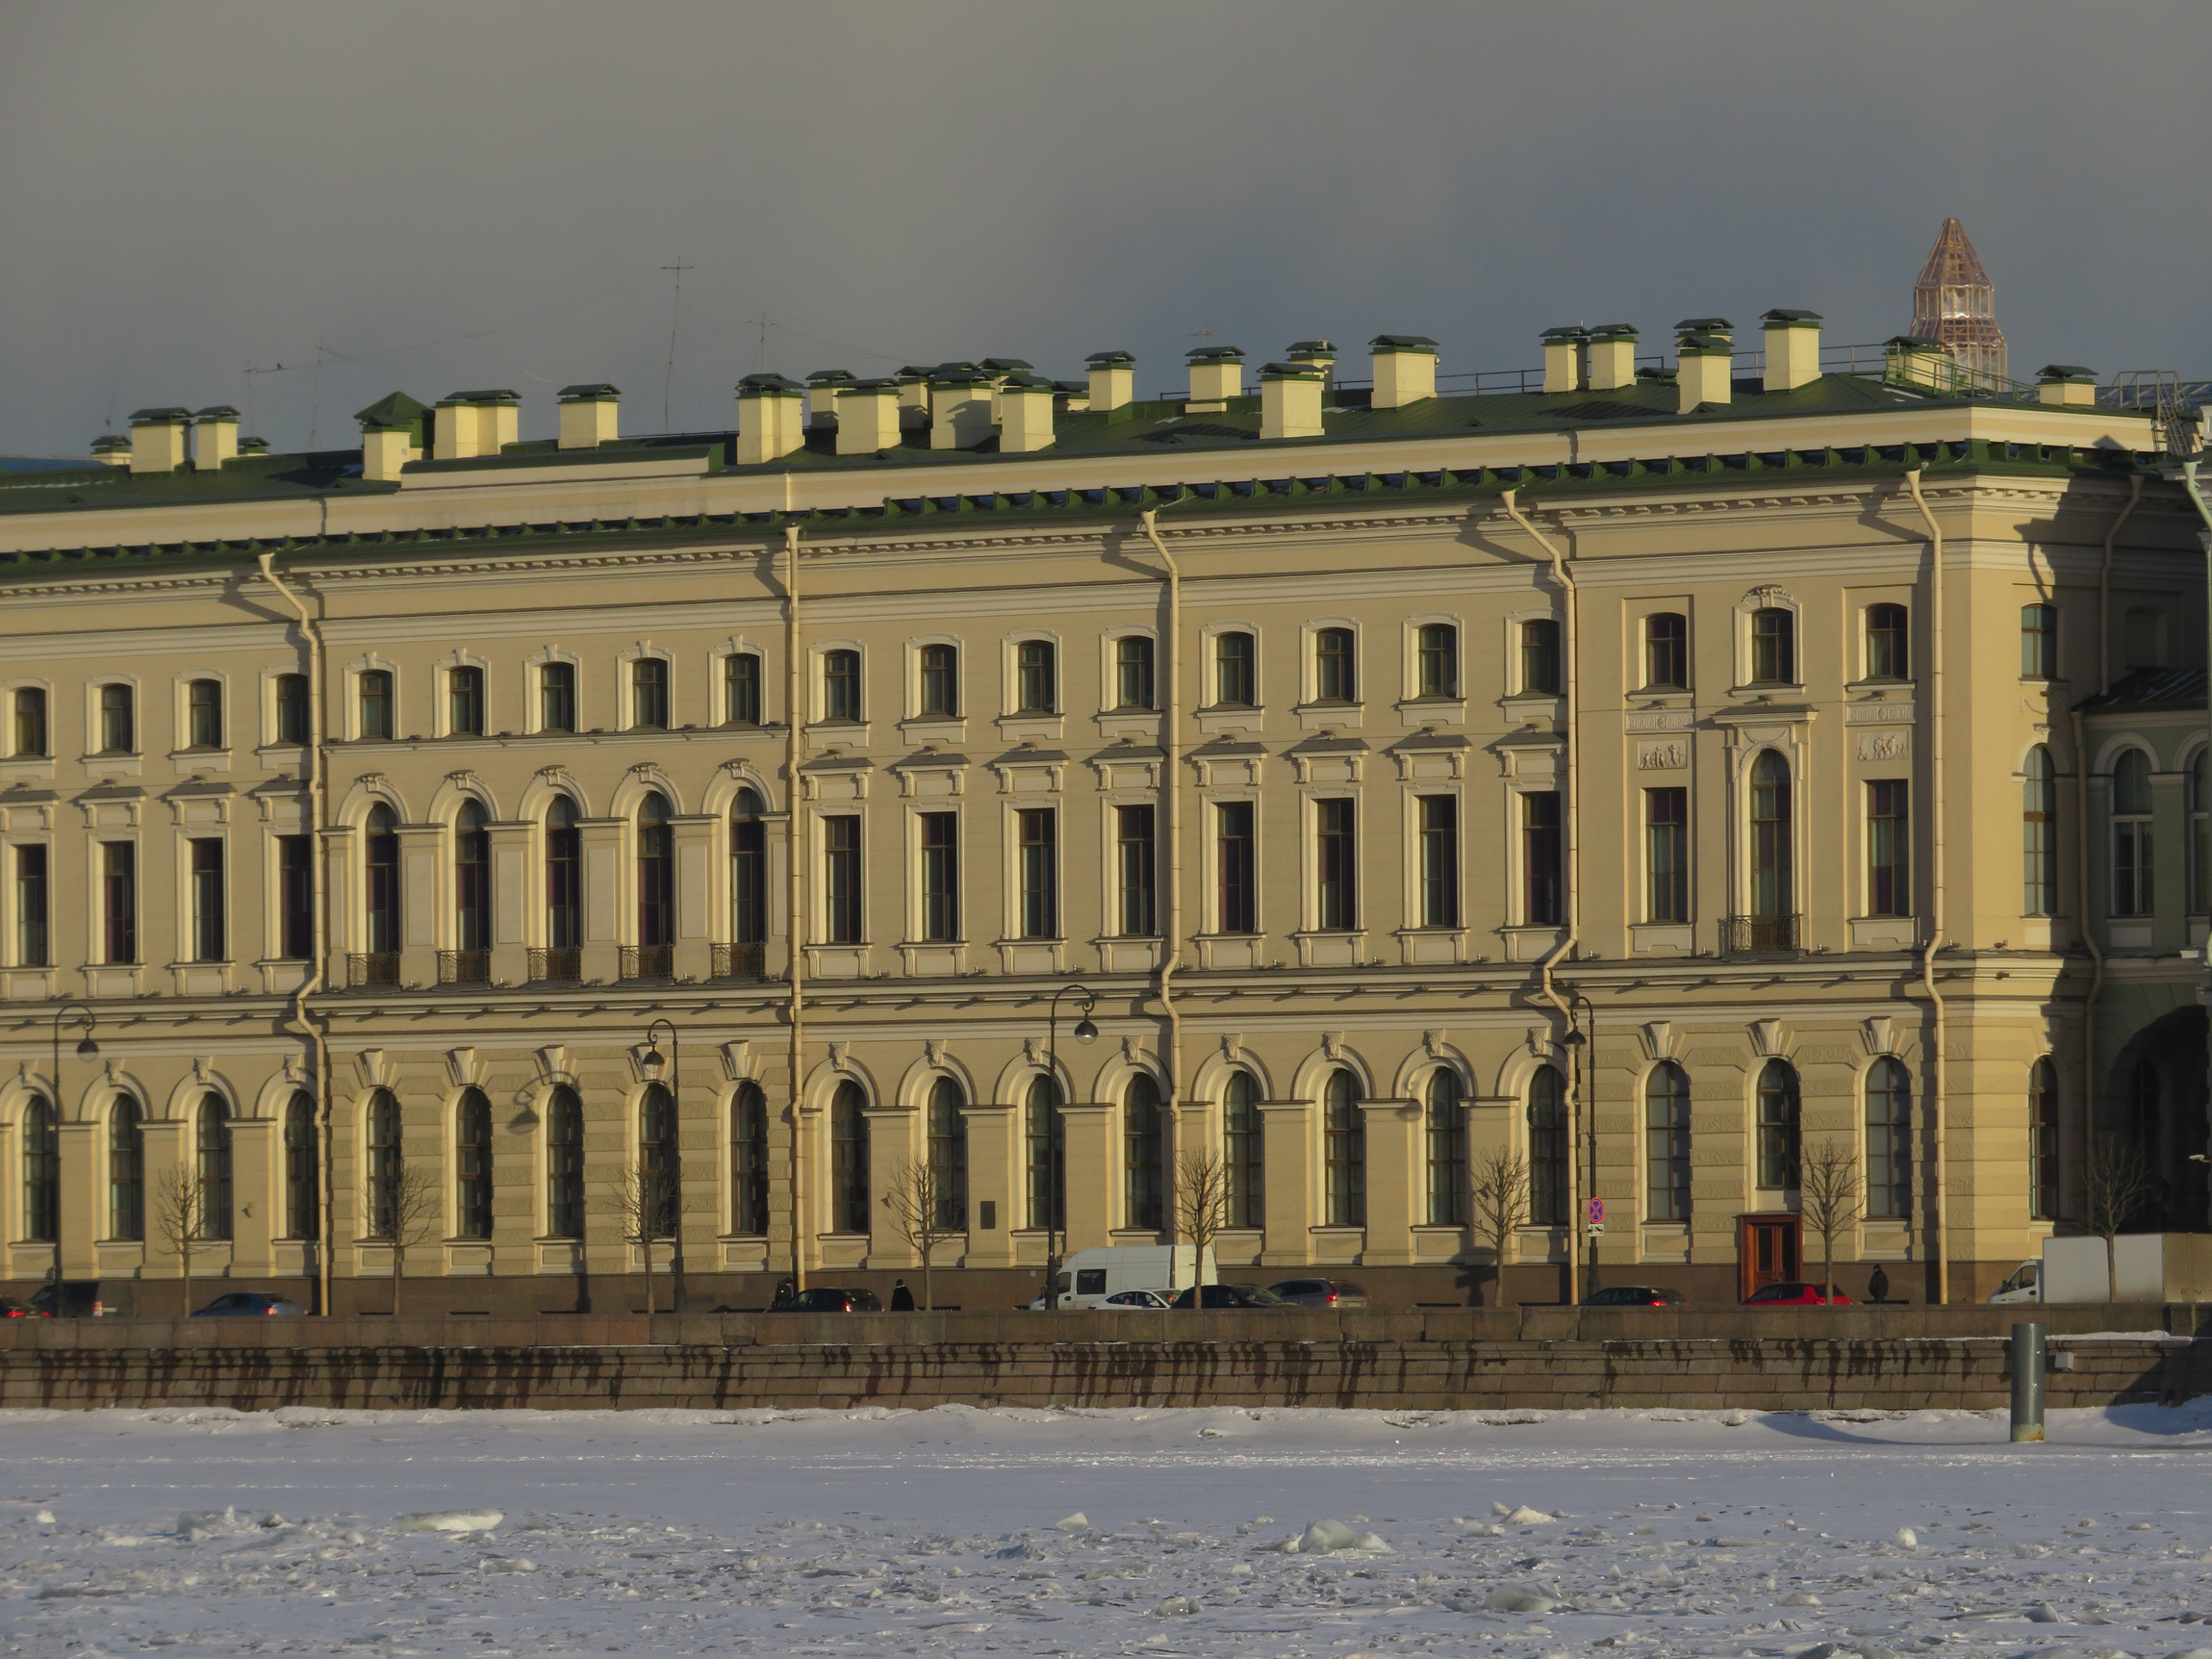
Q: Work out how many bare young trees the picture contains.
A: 8